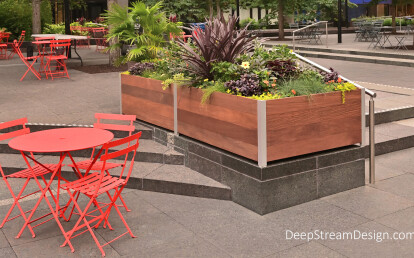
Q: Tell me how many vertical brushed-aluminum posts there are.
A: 4